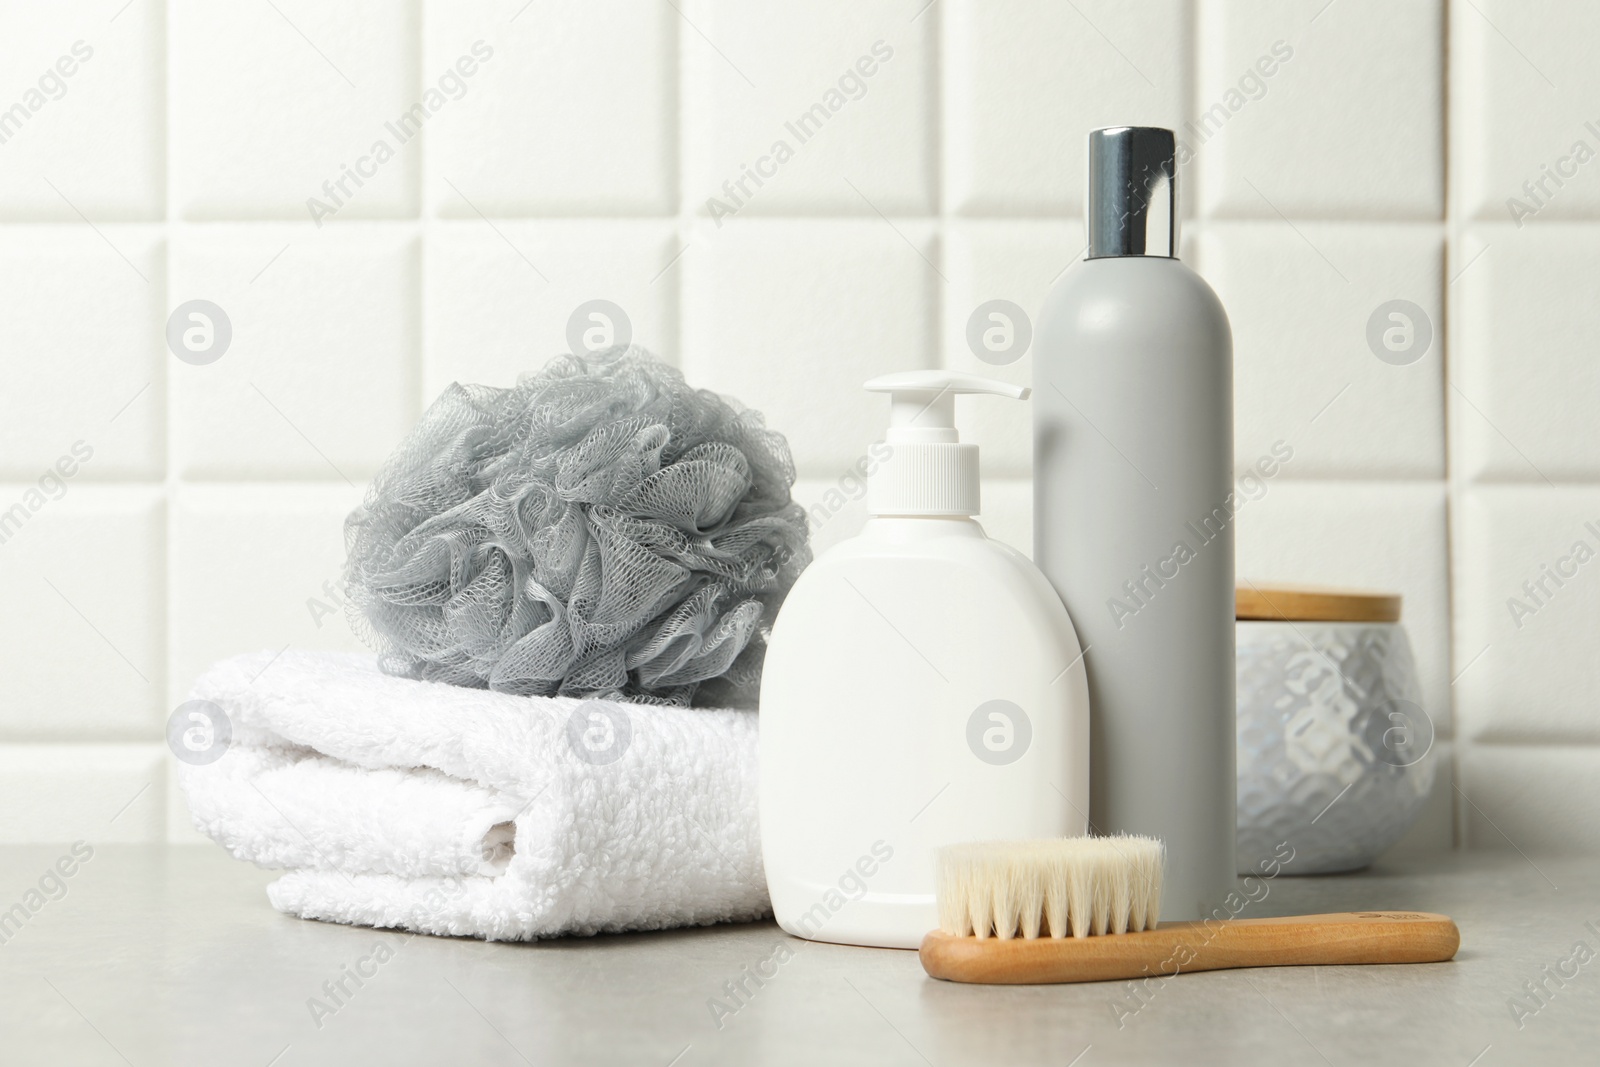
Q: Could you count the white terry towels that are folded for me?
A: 1